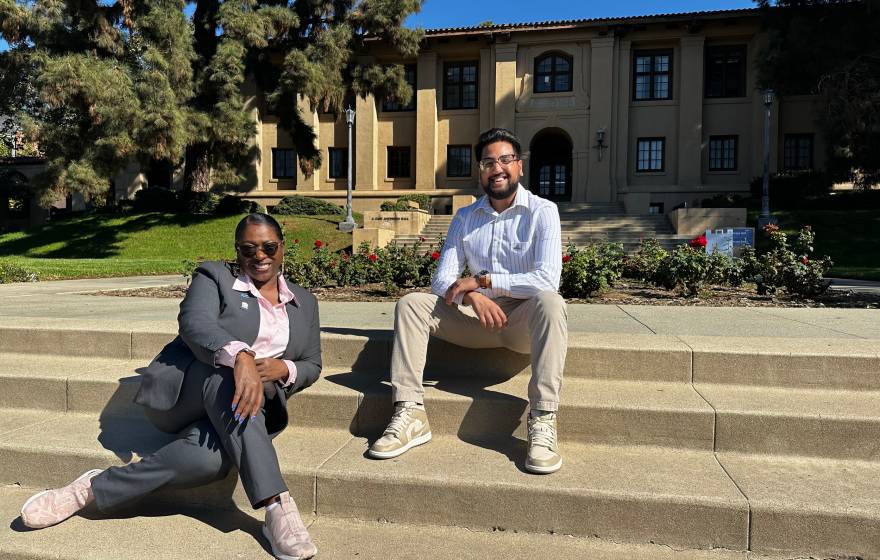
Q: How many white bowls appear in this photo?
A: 0